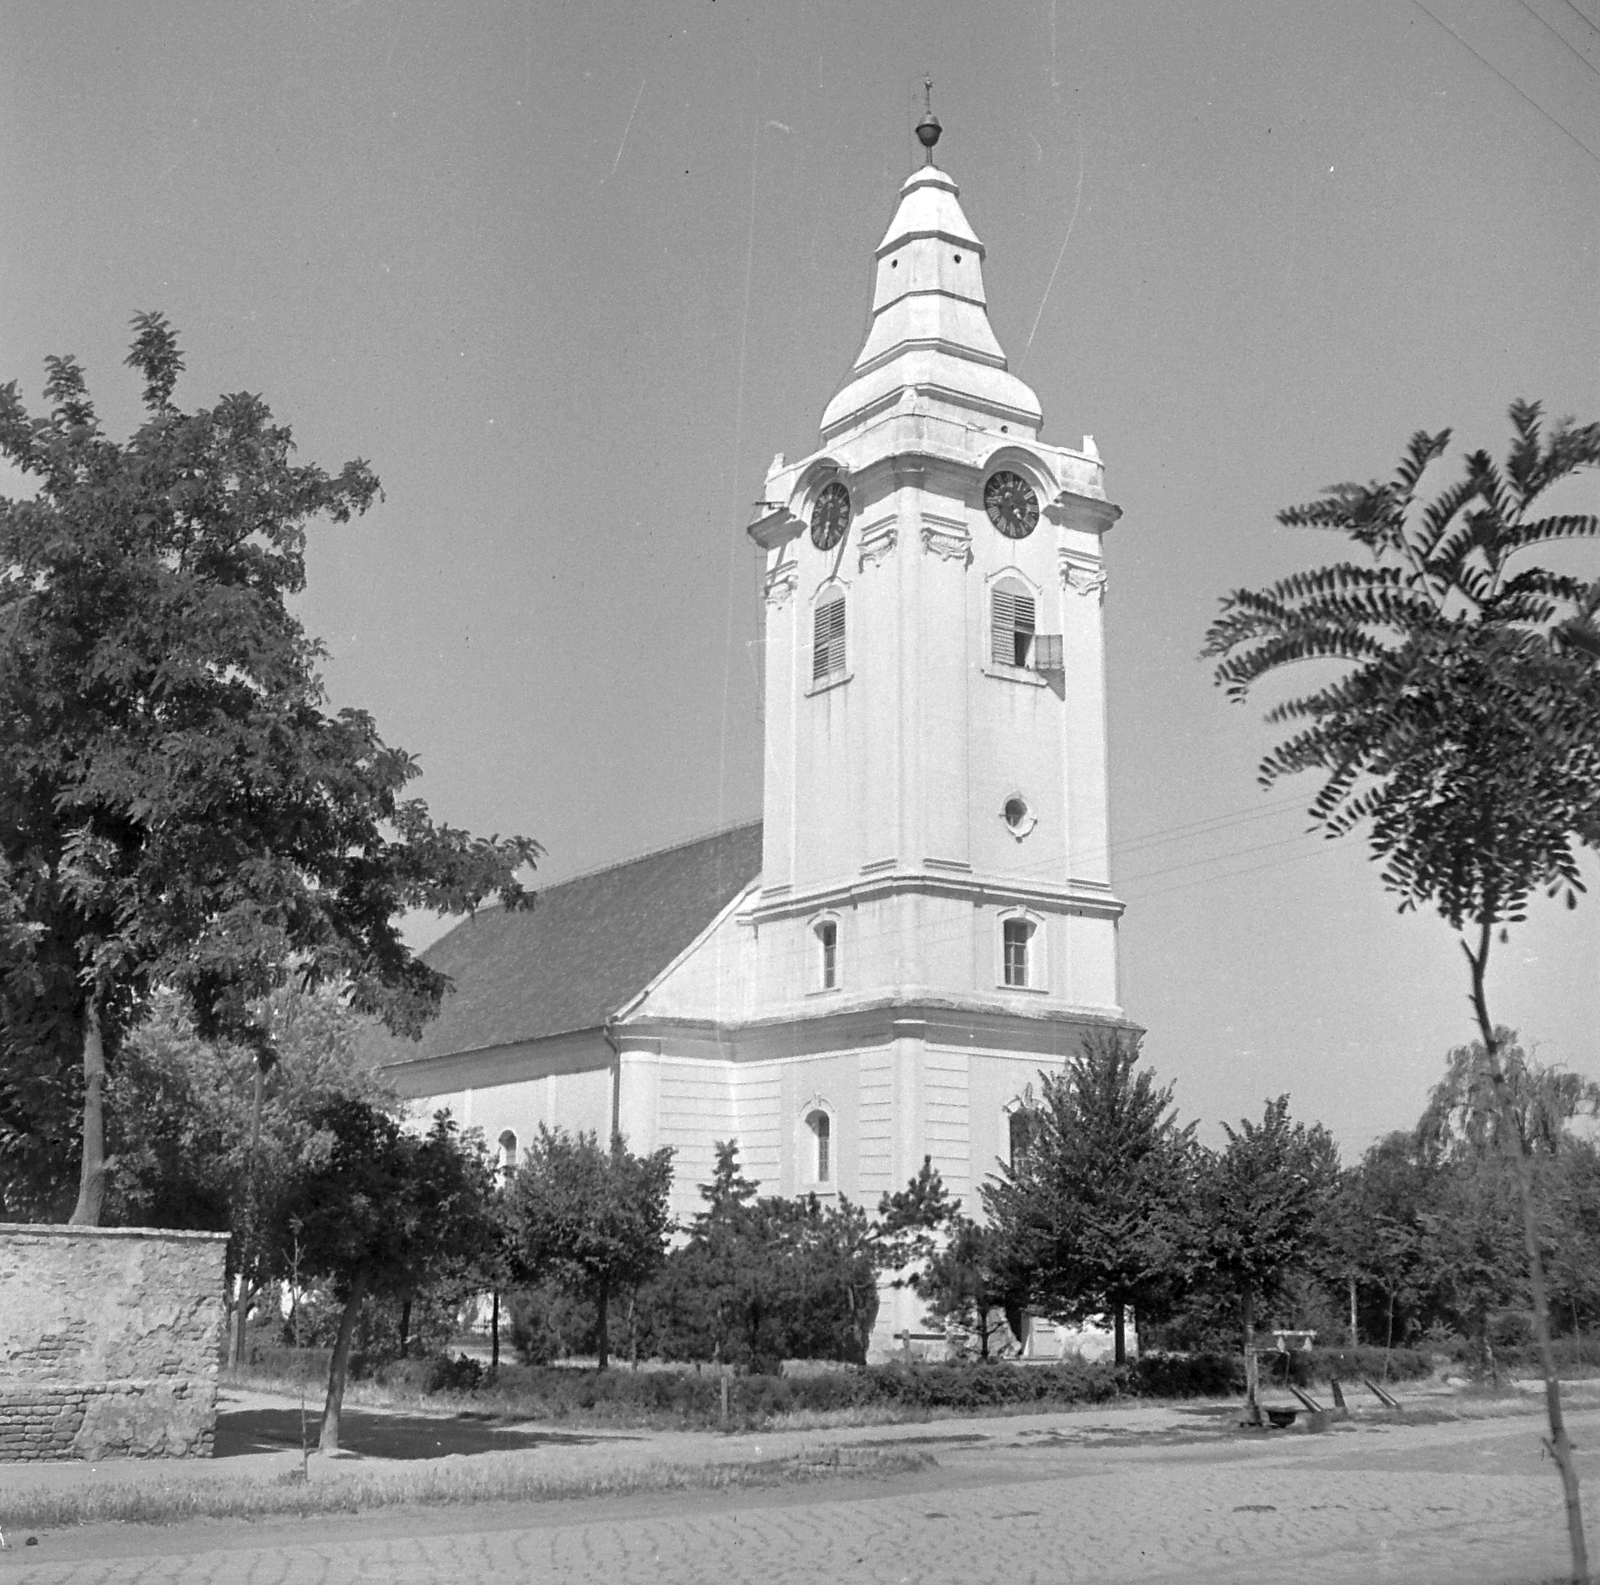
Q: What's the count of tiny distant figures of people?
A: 0